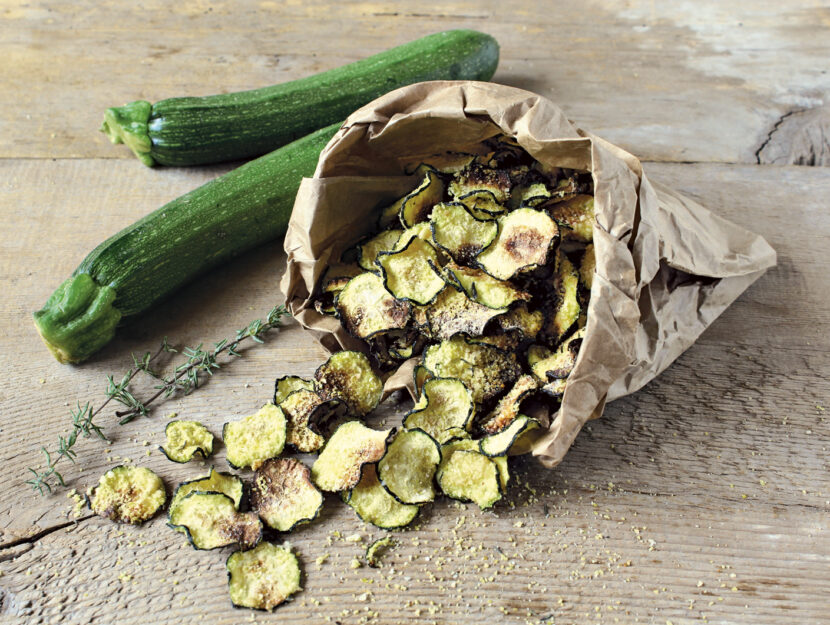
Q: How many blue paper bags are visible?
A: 0